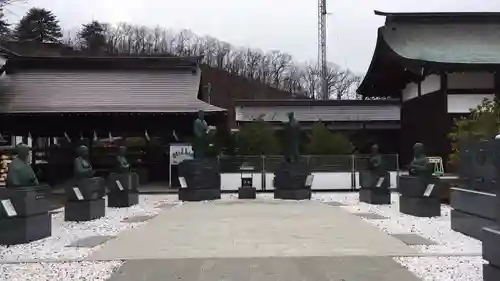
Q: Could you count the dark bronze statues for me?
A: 7